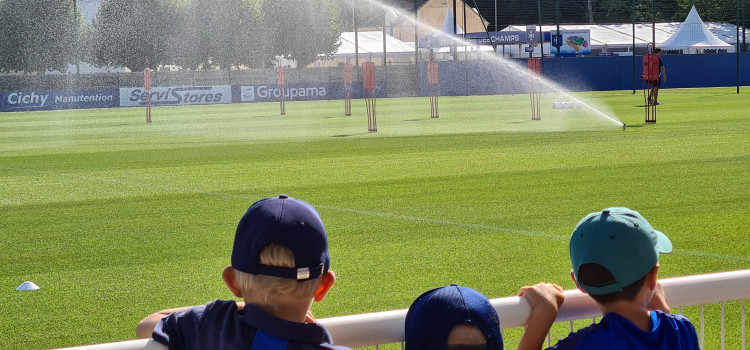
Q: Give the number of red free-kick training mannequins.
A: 7